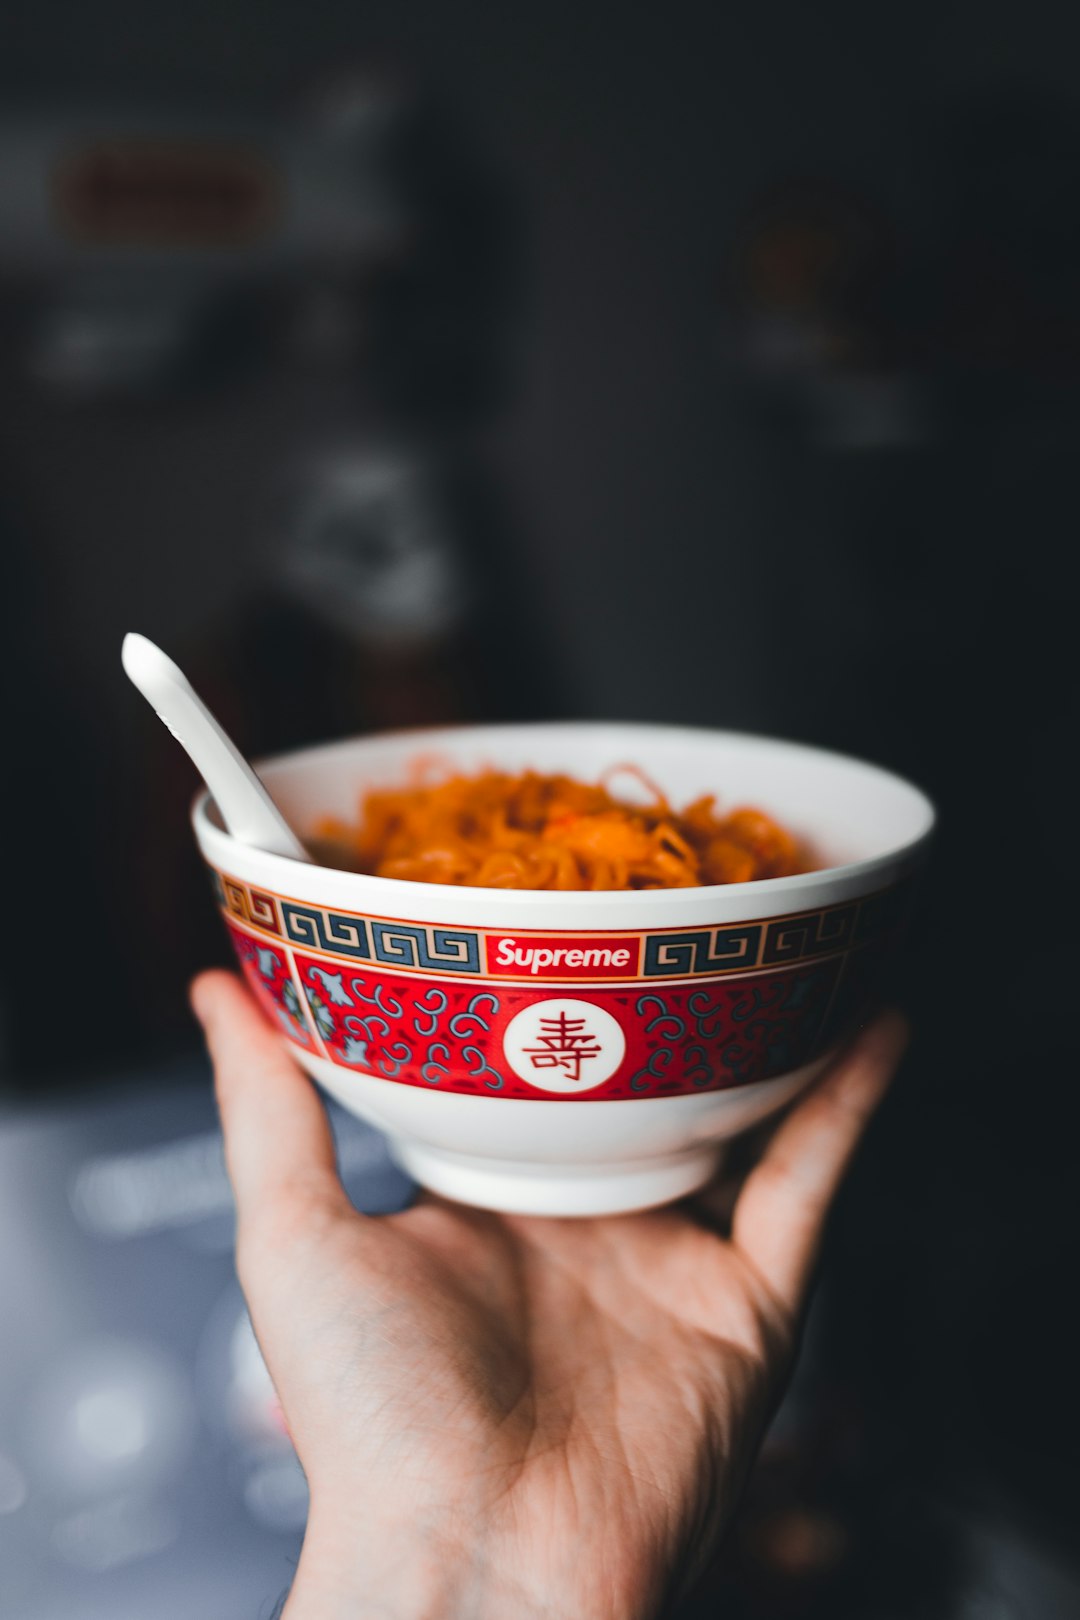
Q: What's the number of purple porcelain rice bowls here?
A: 0